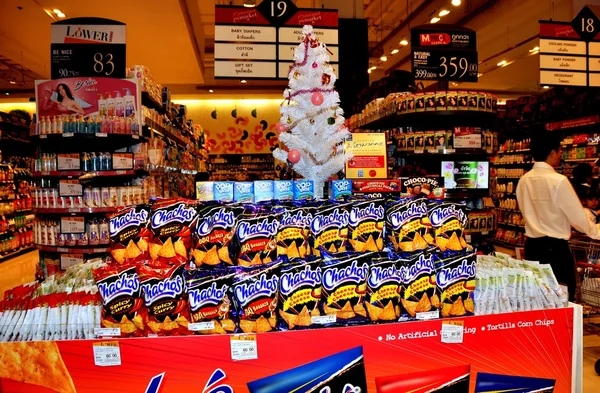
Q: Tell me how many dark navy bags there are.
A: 14